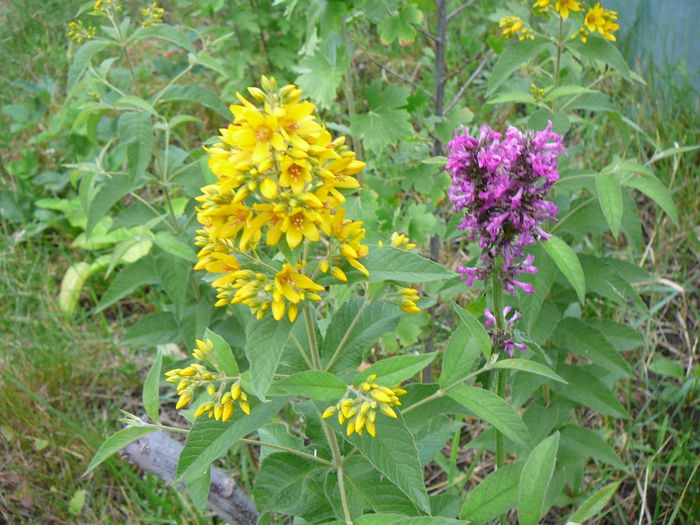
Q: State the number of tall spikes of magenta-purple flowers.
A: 1